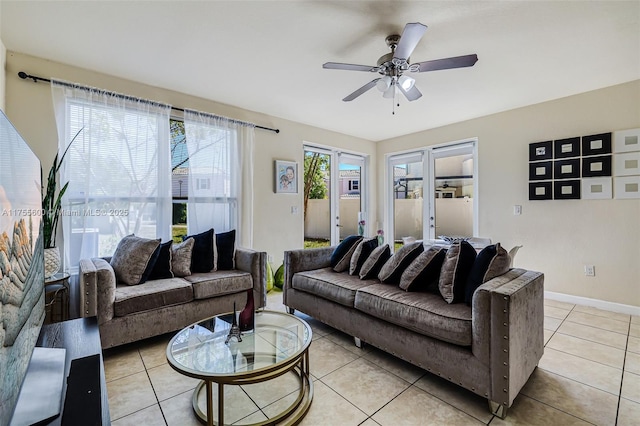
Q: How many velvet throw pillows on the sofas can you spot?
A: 12